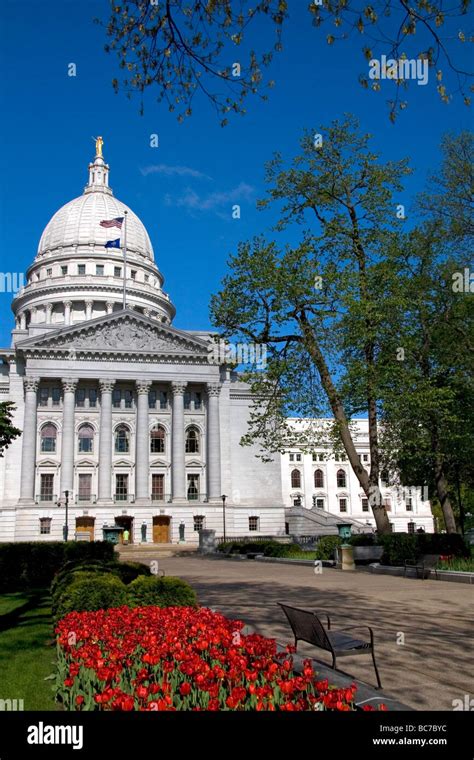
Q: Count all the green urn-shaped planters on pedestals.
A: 2